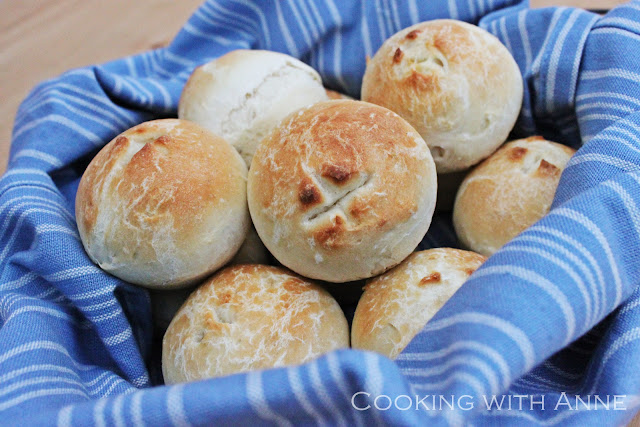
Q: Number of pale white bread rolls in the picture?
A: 1